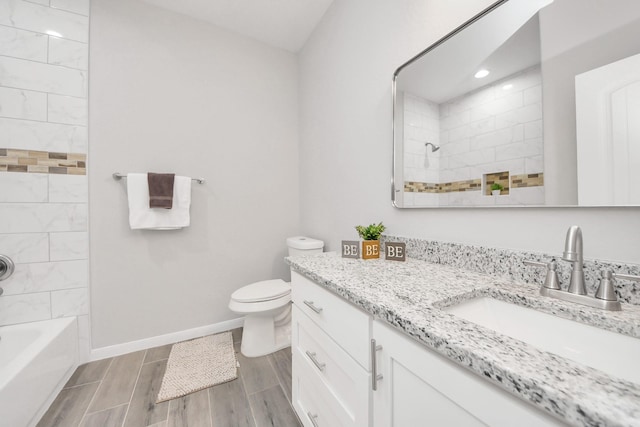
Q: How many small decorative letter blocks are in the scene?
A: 3